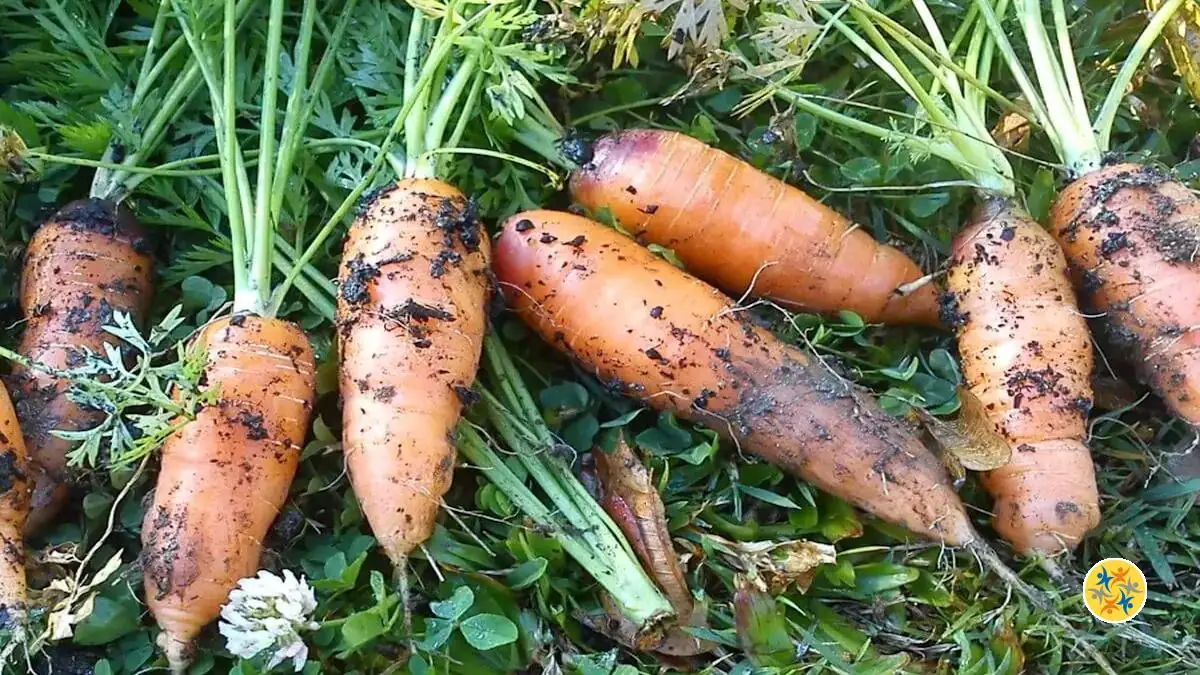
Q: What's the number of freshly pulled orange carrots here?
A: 8